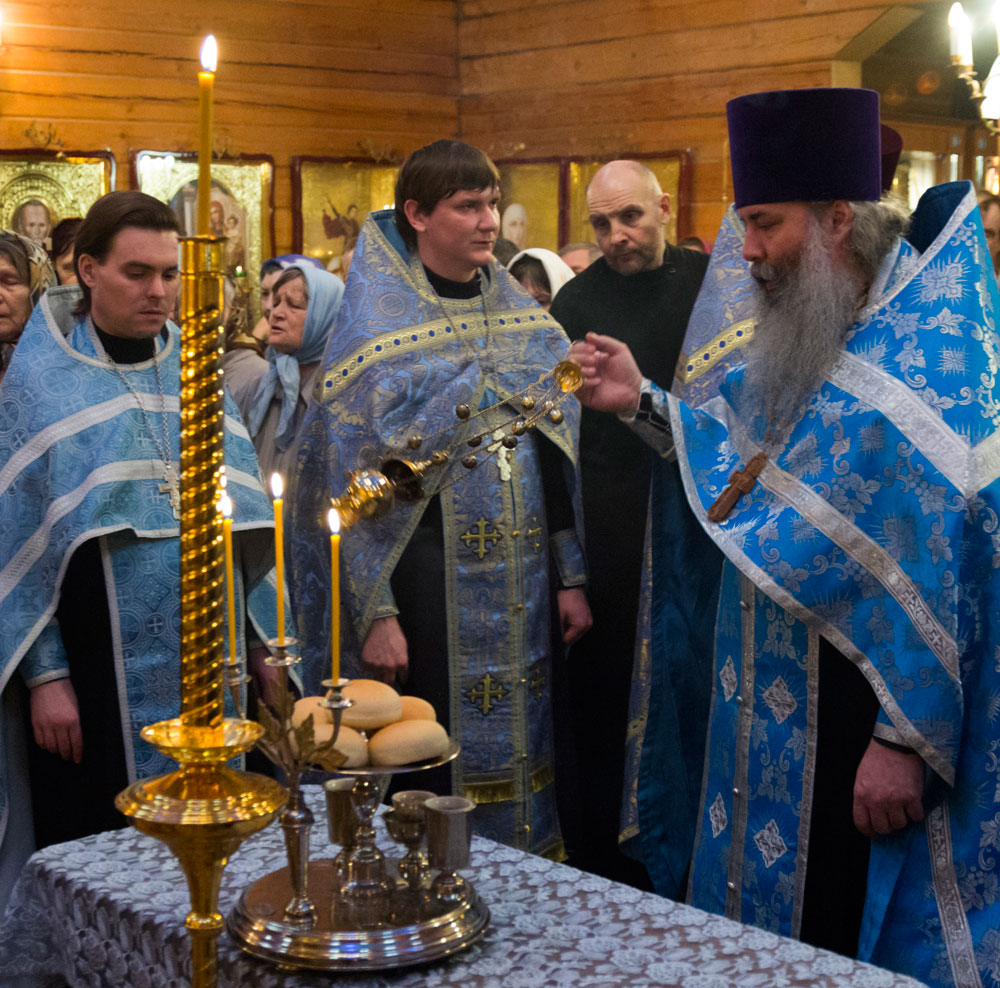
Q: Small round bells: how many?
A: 11